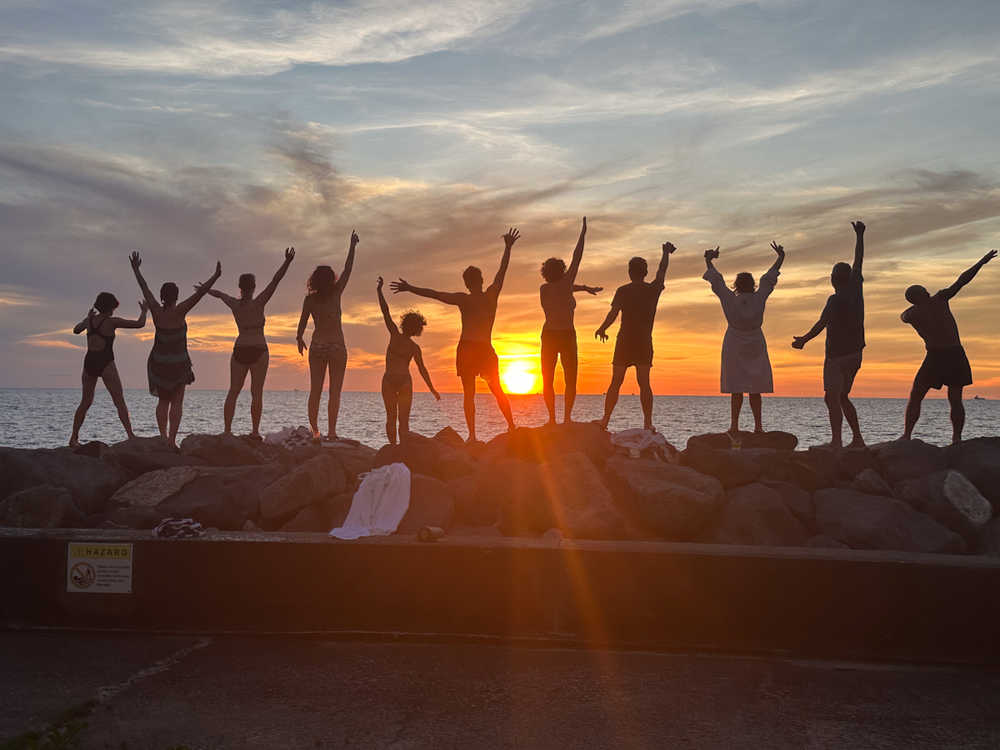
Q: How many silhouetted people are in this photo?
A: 11